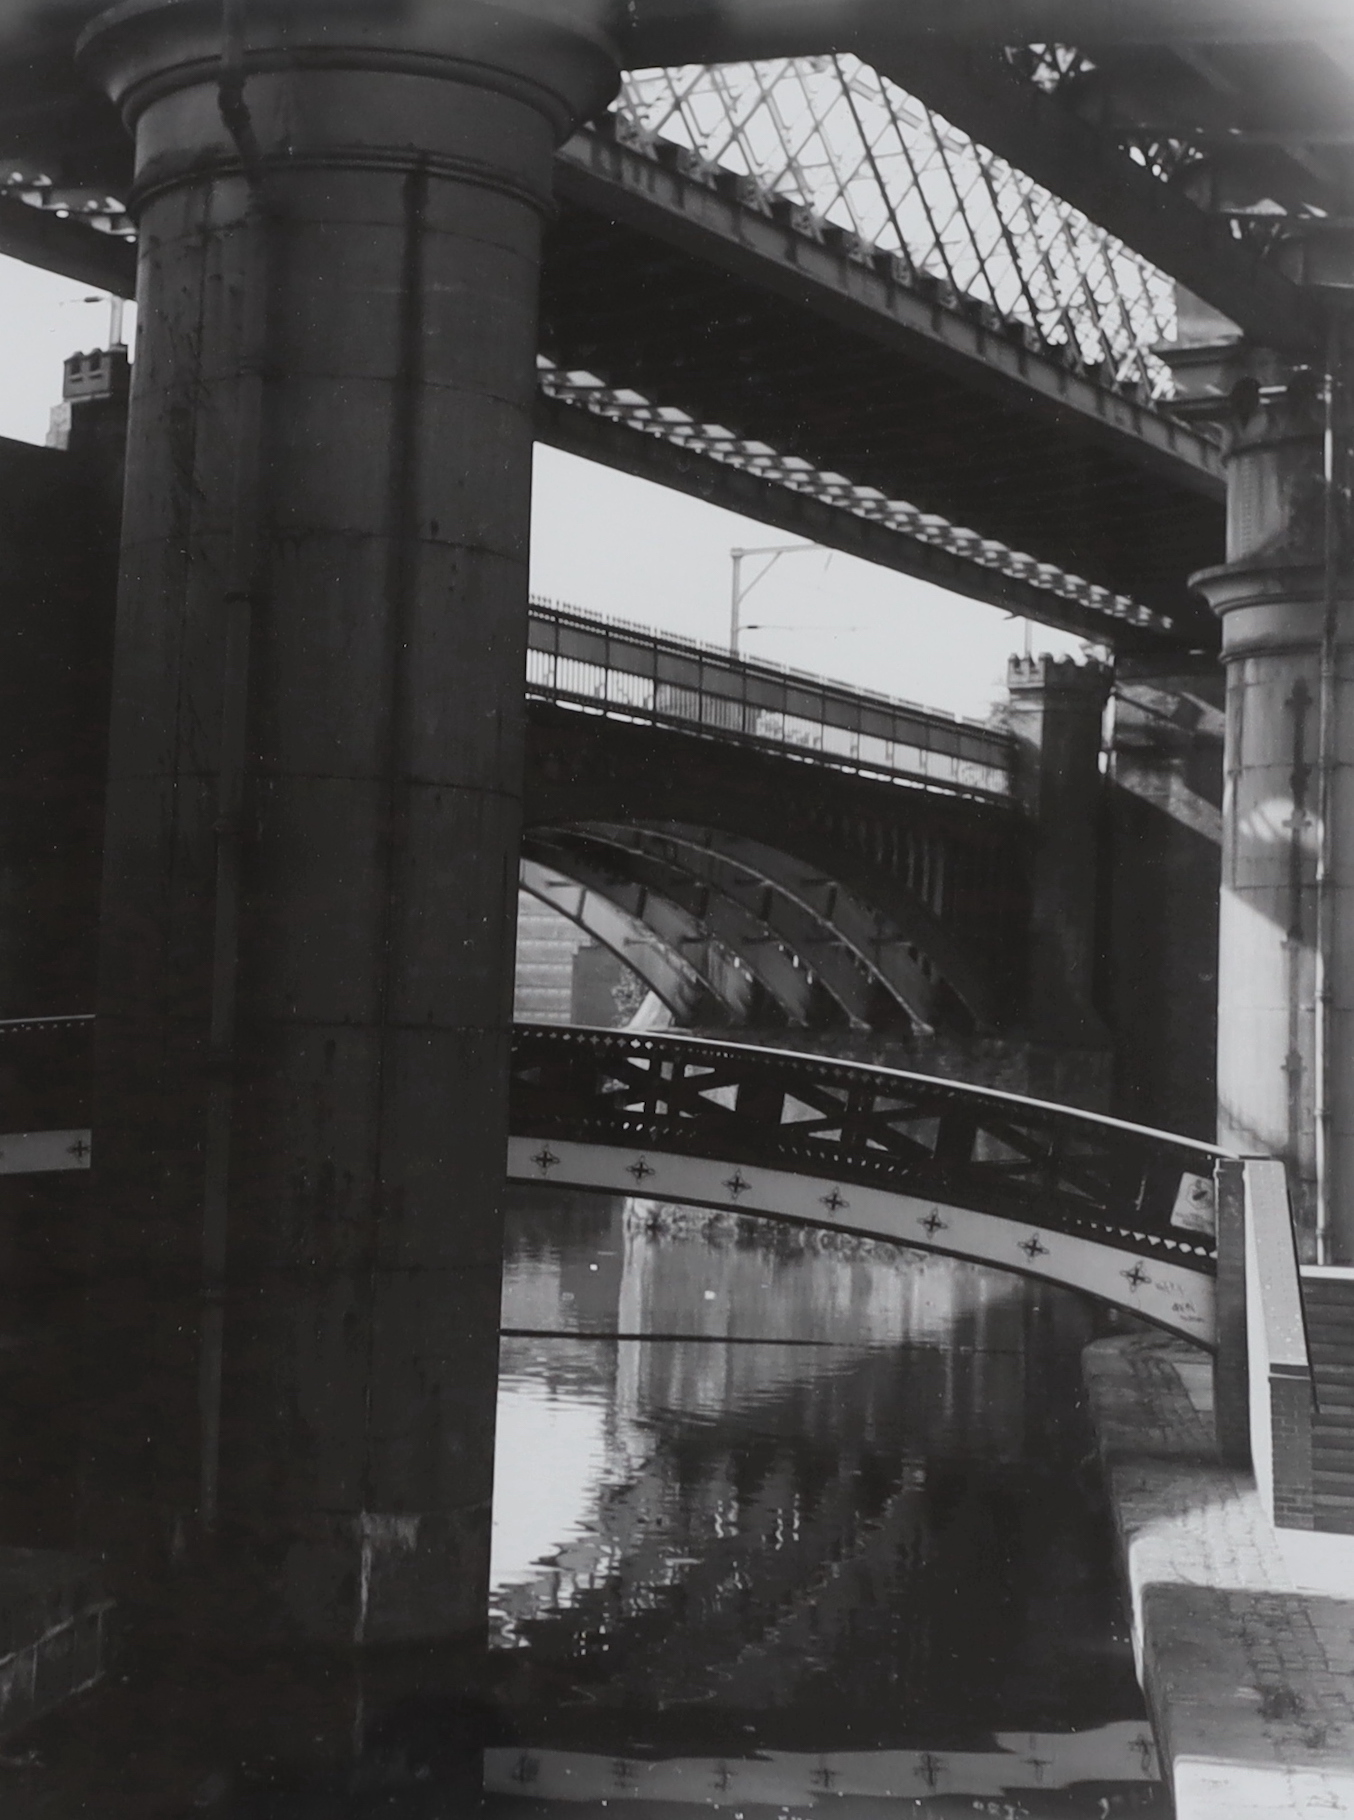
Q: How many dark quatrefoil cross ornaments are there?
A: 8